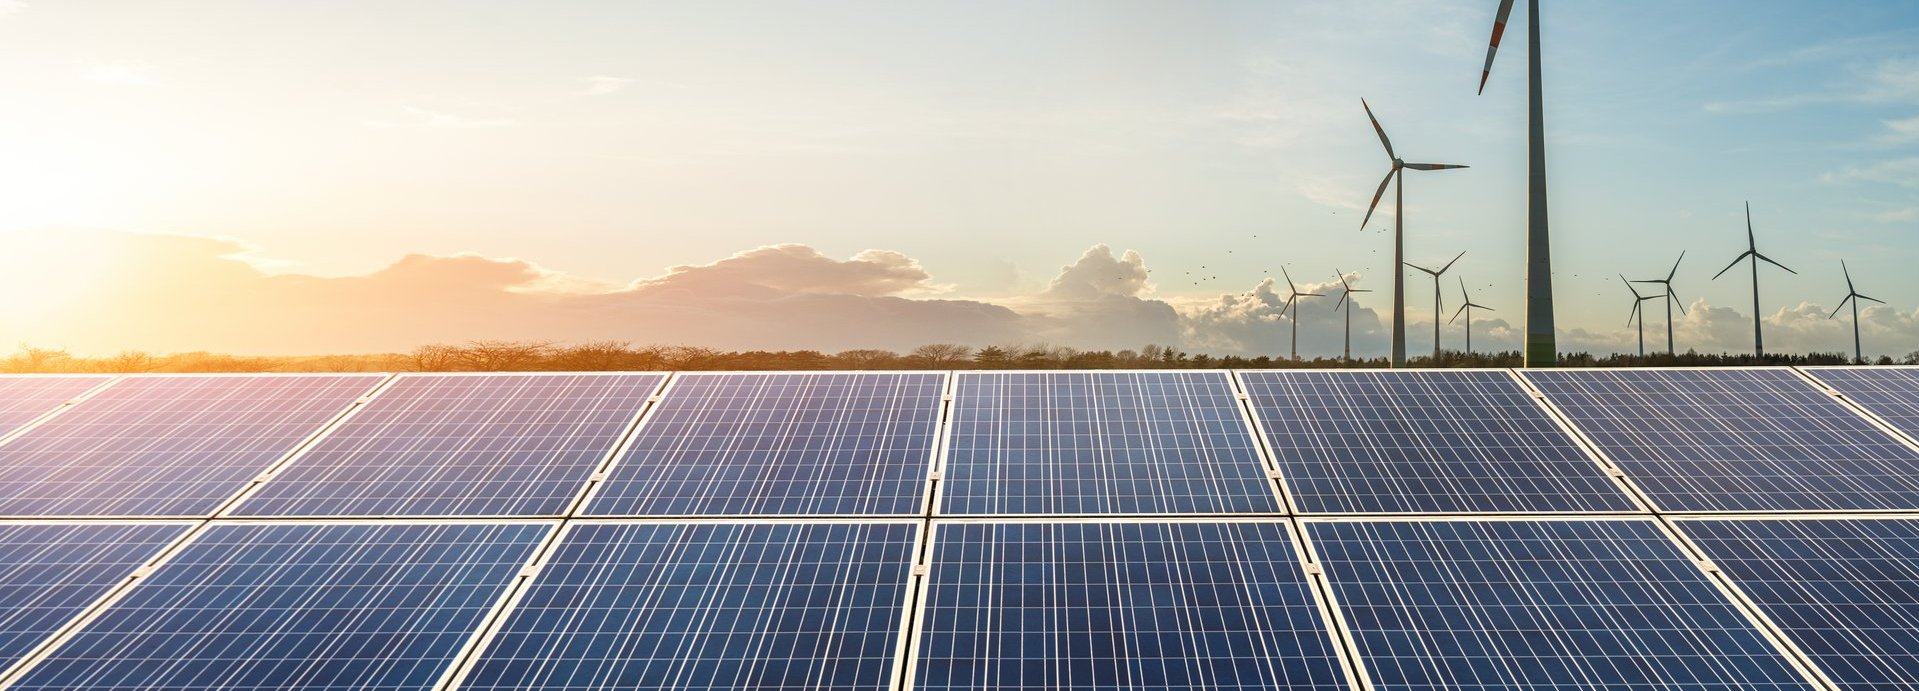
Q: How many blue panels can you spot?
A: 14